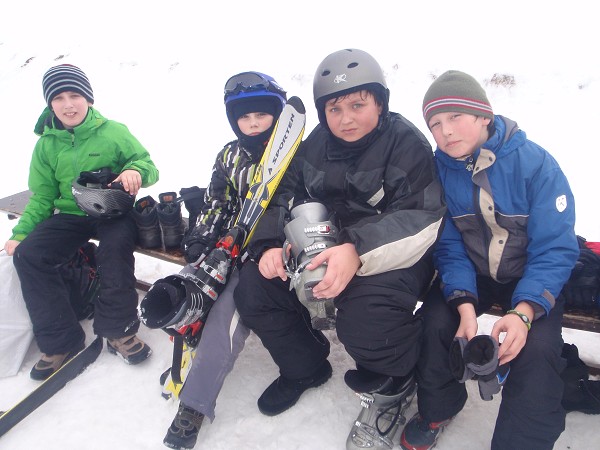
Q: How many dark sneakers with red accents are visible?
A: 1